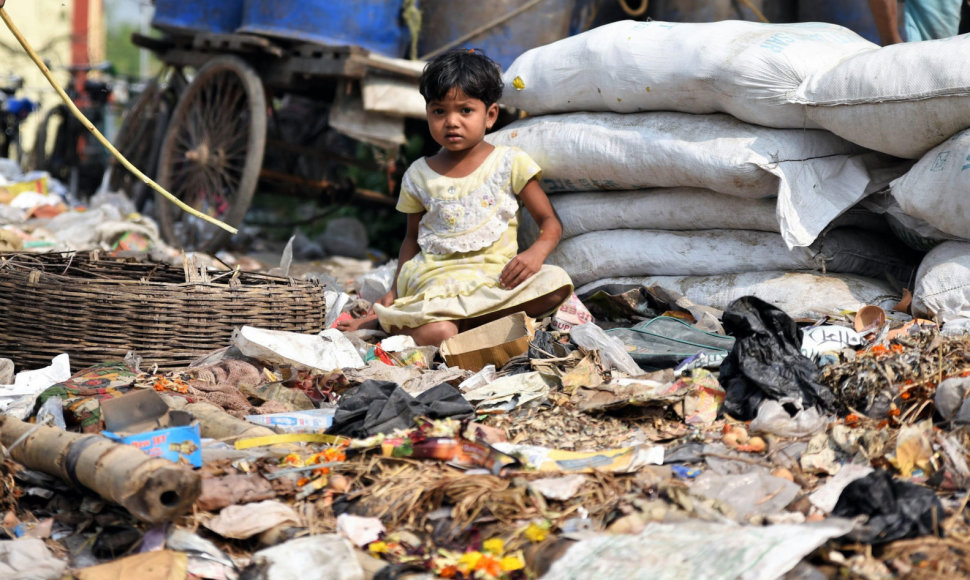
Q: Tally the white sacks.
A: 8